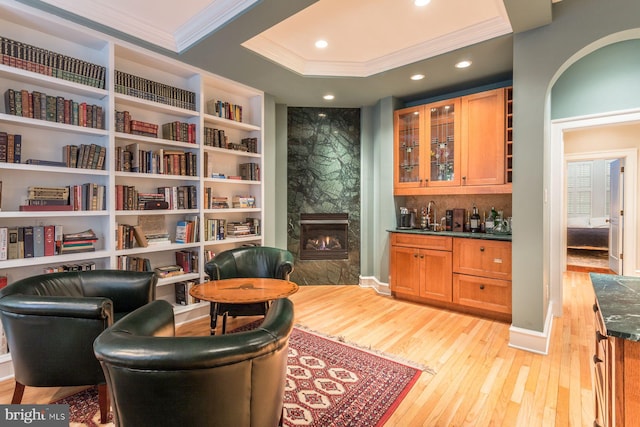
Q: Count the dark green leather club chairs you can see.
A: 3